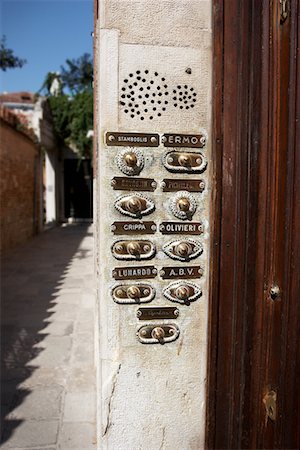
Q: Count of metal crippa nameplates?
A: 1